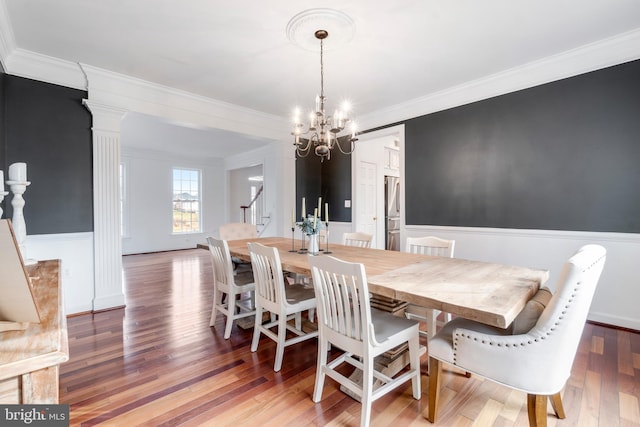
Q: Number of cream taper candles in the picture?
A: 5